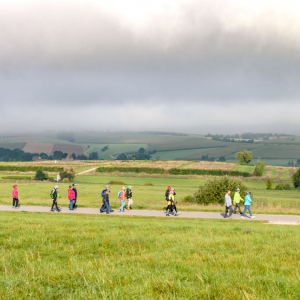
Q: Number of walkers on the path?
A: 13